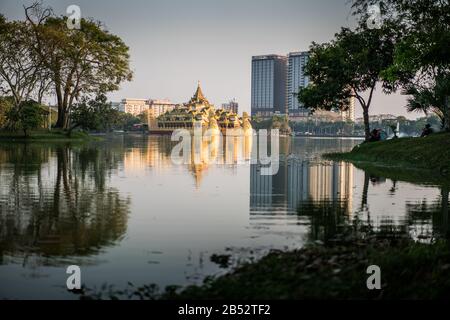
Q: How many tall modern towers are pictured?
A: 2